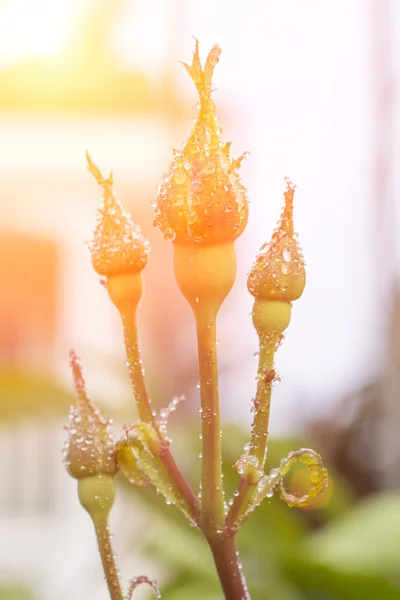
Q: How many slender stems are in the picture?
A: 4